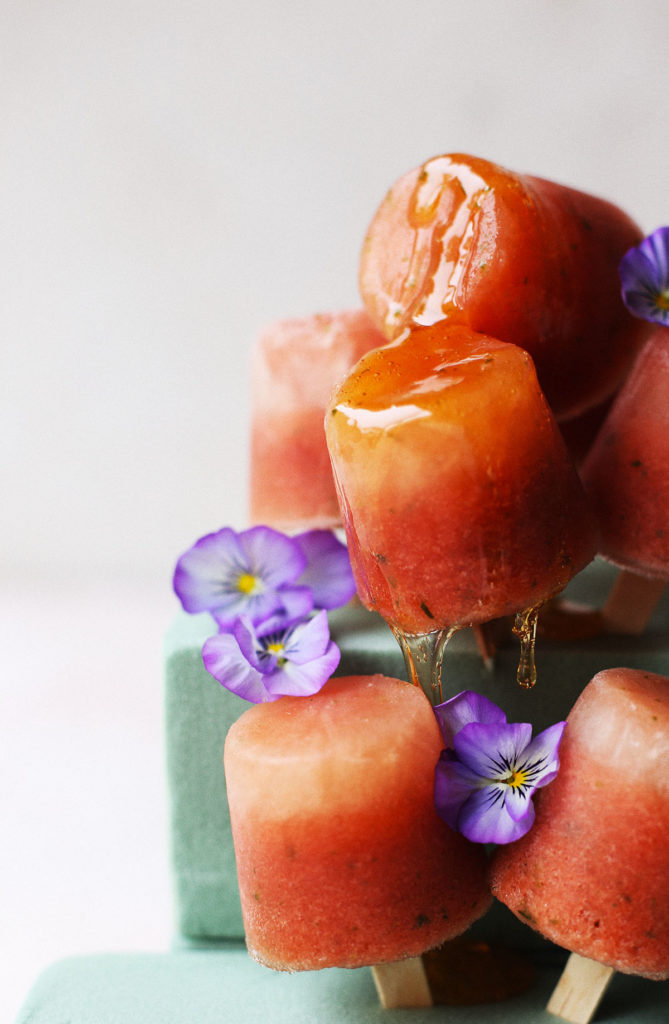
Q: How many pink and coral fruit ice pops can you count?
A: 6